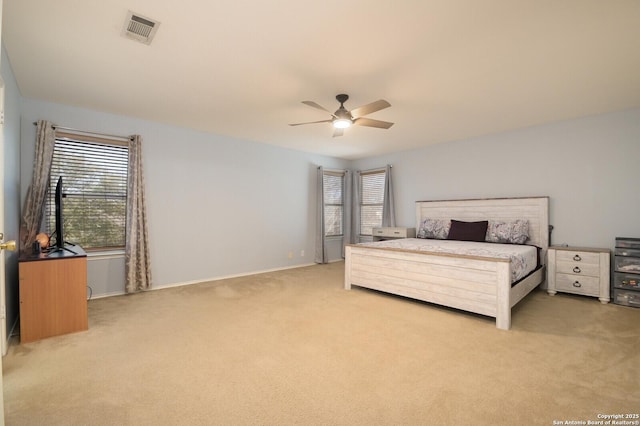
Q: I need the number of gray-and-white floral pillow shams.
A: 2